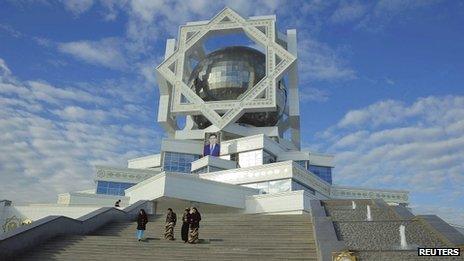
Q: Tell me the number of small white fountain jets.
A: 3